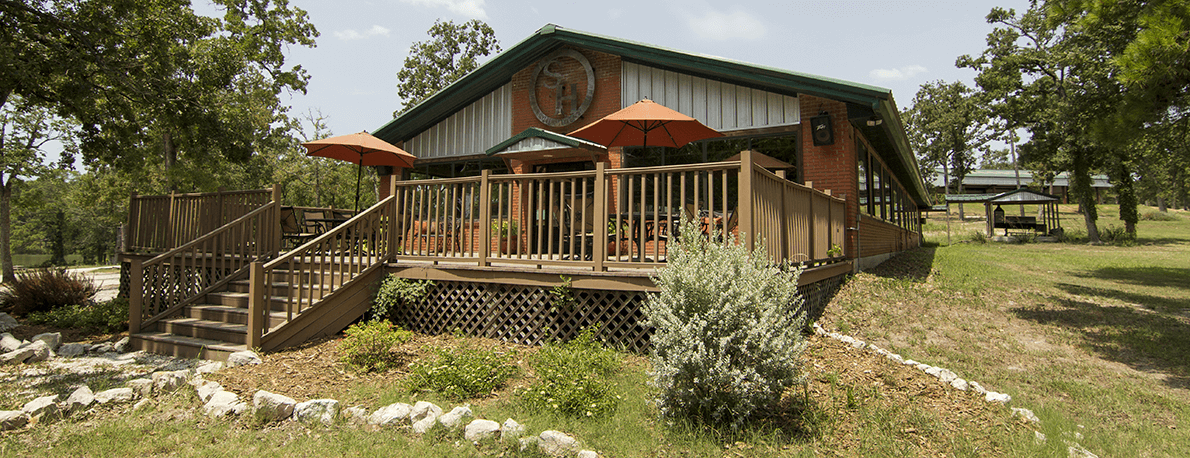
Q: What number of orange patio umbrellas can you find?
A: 2